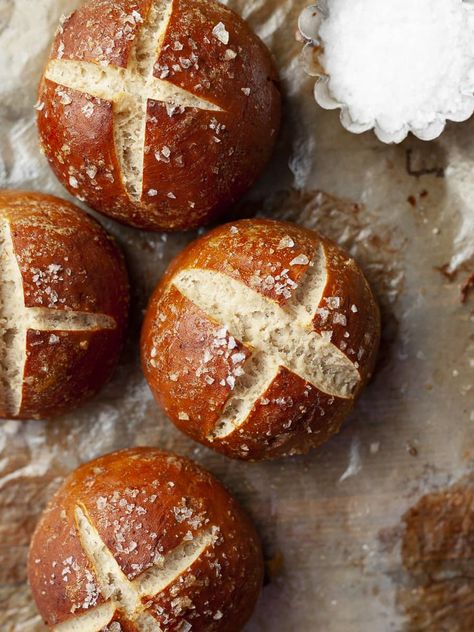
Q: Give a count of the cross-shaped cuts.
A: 4